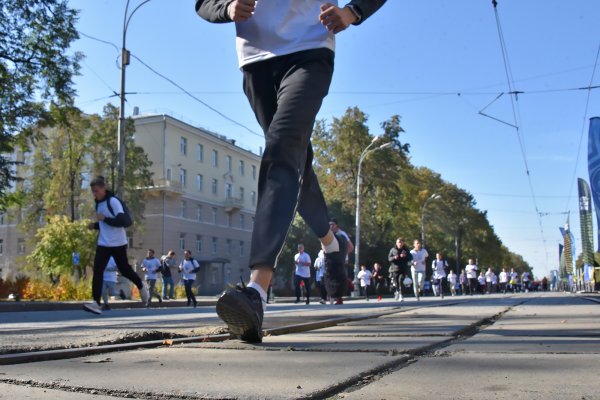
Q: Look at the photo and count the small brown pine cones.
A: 0